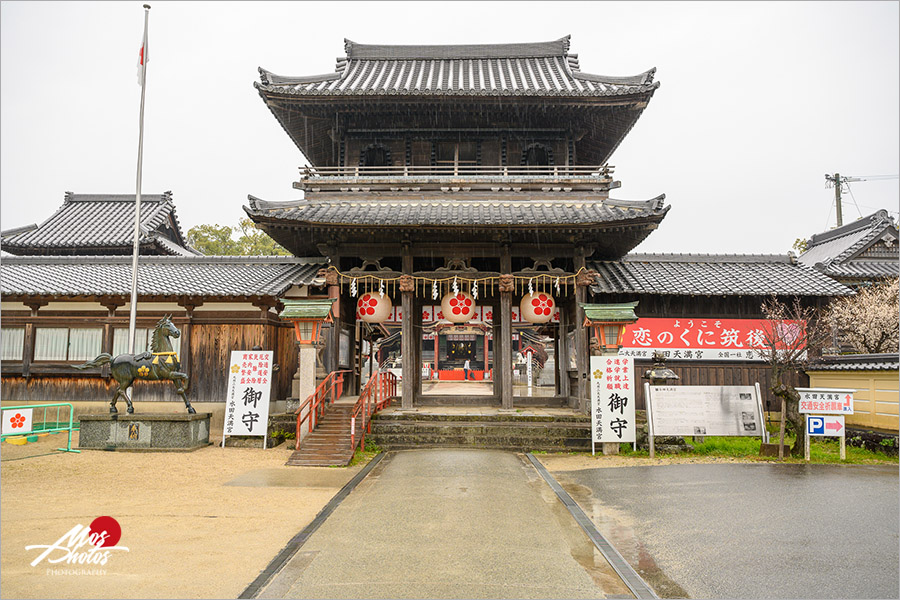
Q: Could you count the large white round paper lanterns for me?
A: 3